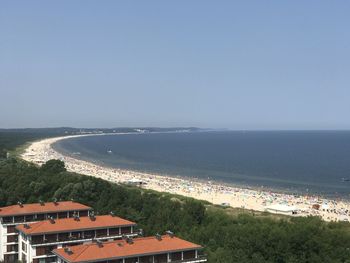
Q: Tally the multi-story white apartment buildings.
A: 3